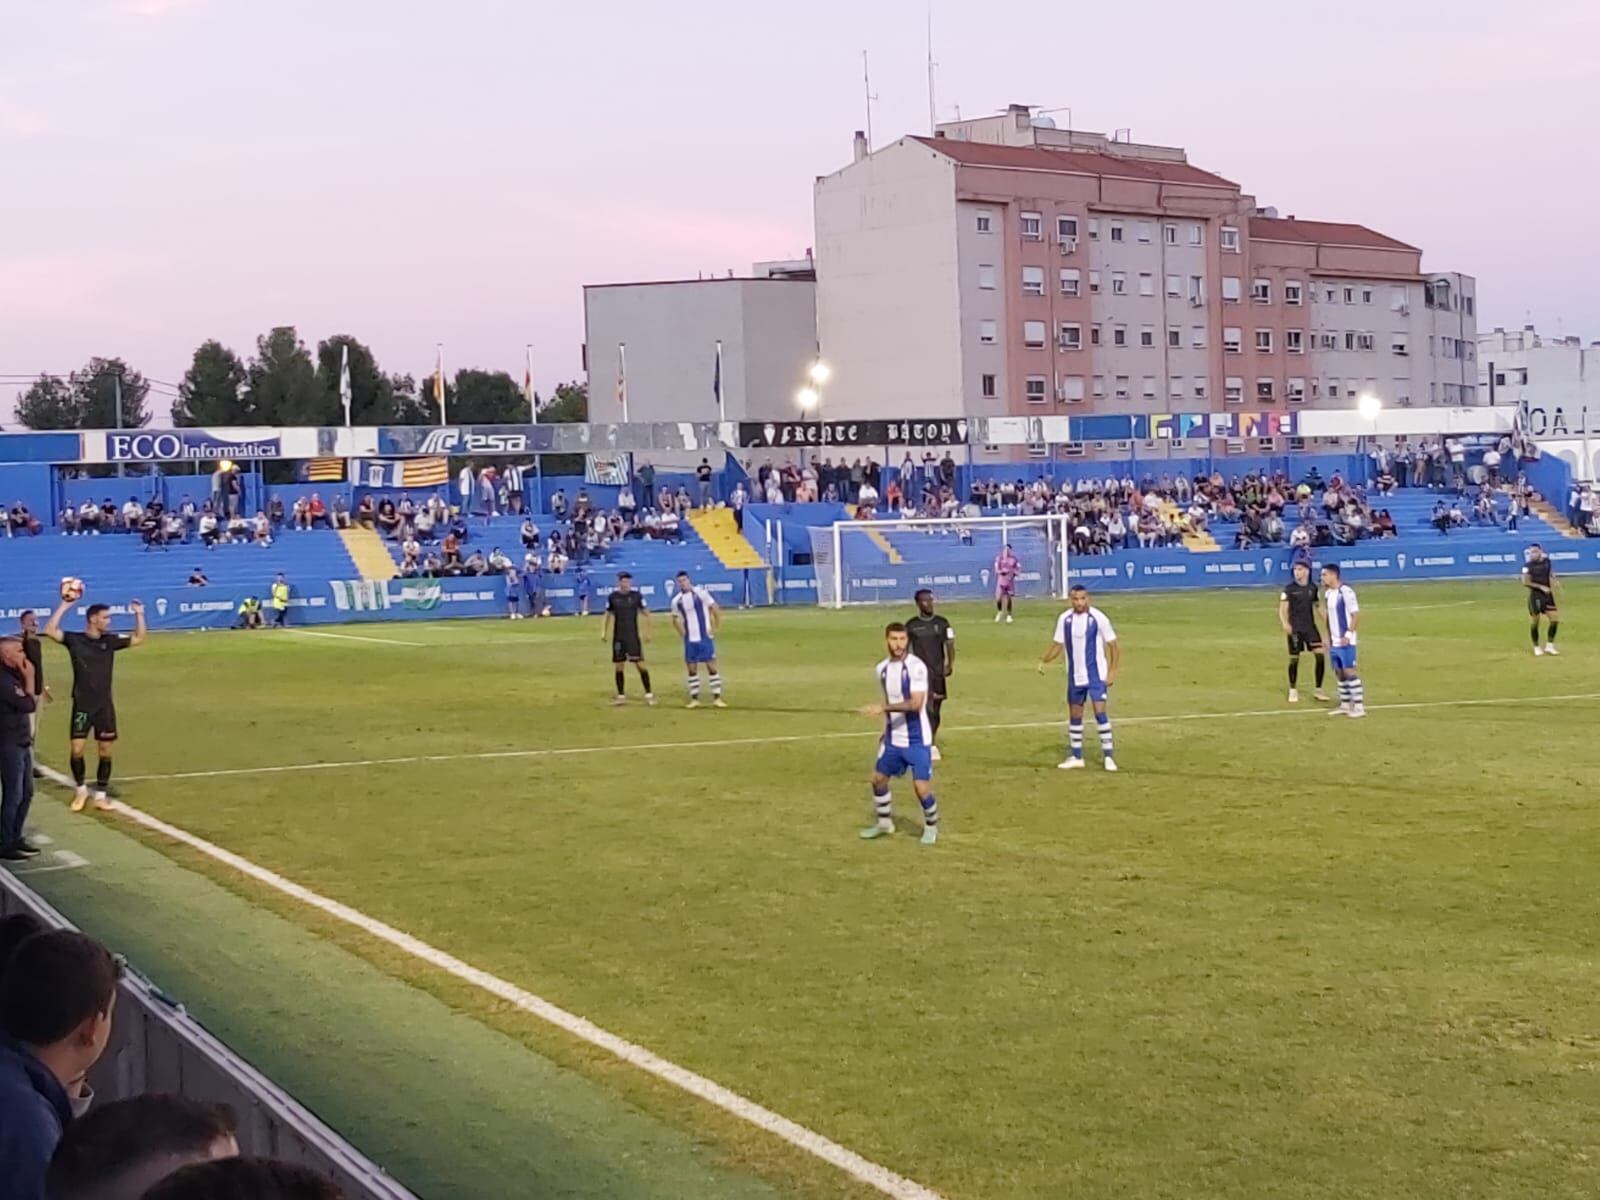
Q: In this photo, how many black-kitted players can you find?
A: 5